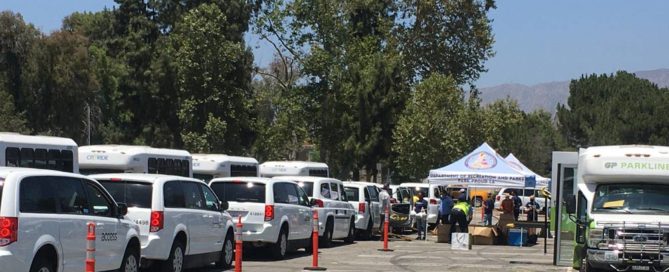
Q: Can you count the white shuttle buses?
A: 5